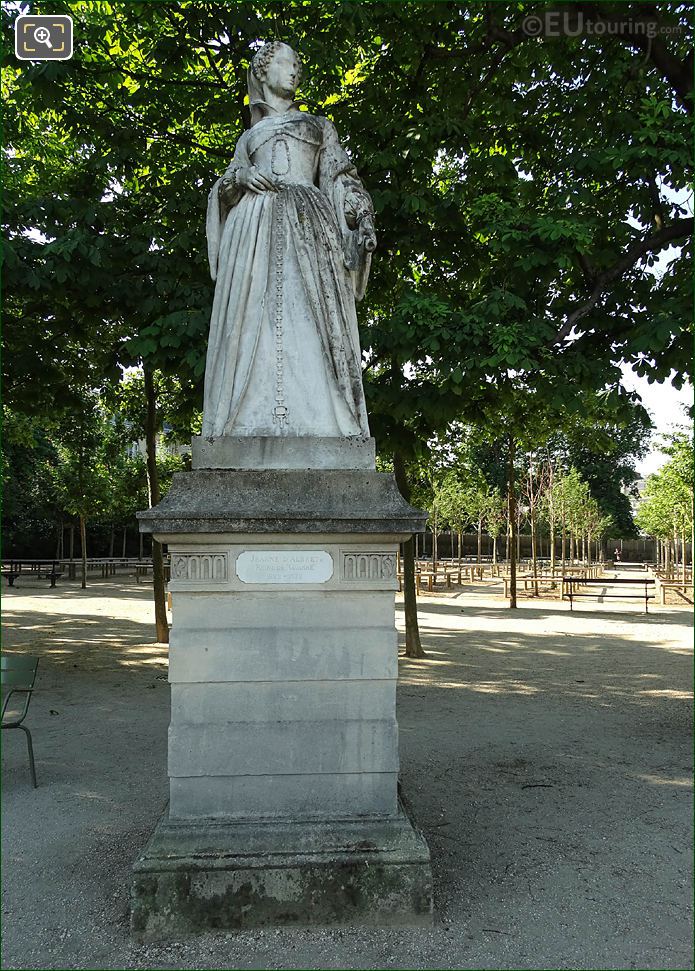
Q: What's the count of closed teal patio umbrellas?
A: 0